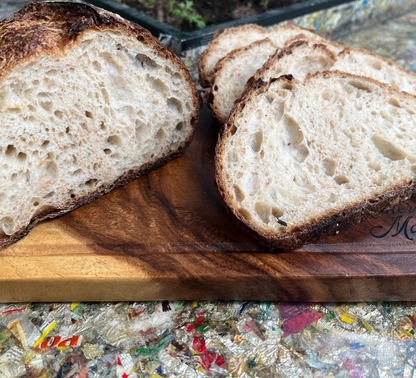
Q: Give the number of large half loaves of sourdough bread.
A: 1